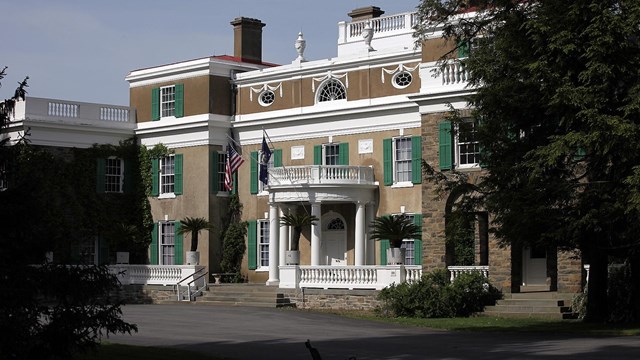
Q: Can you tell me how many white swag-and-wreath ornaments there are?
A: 3